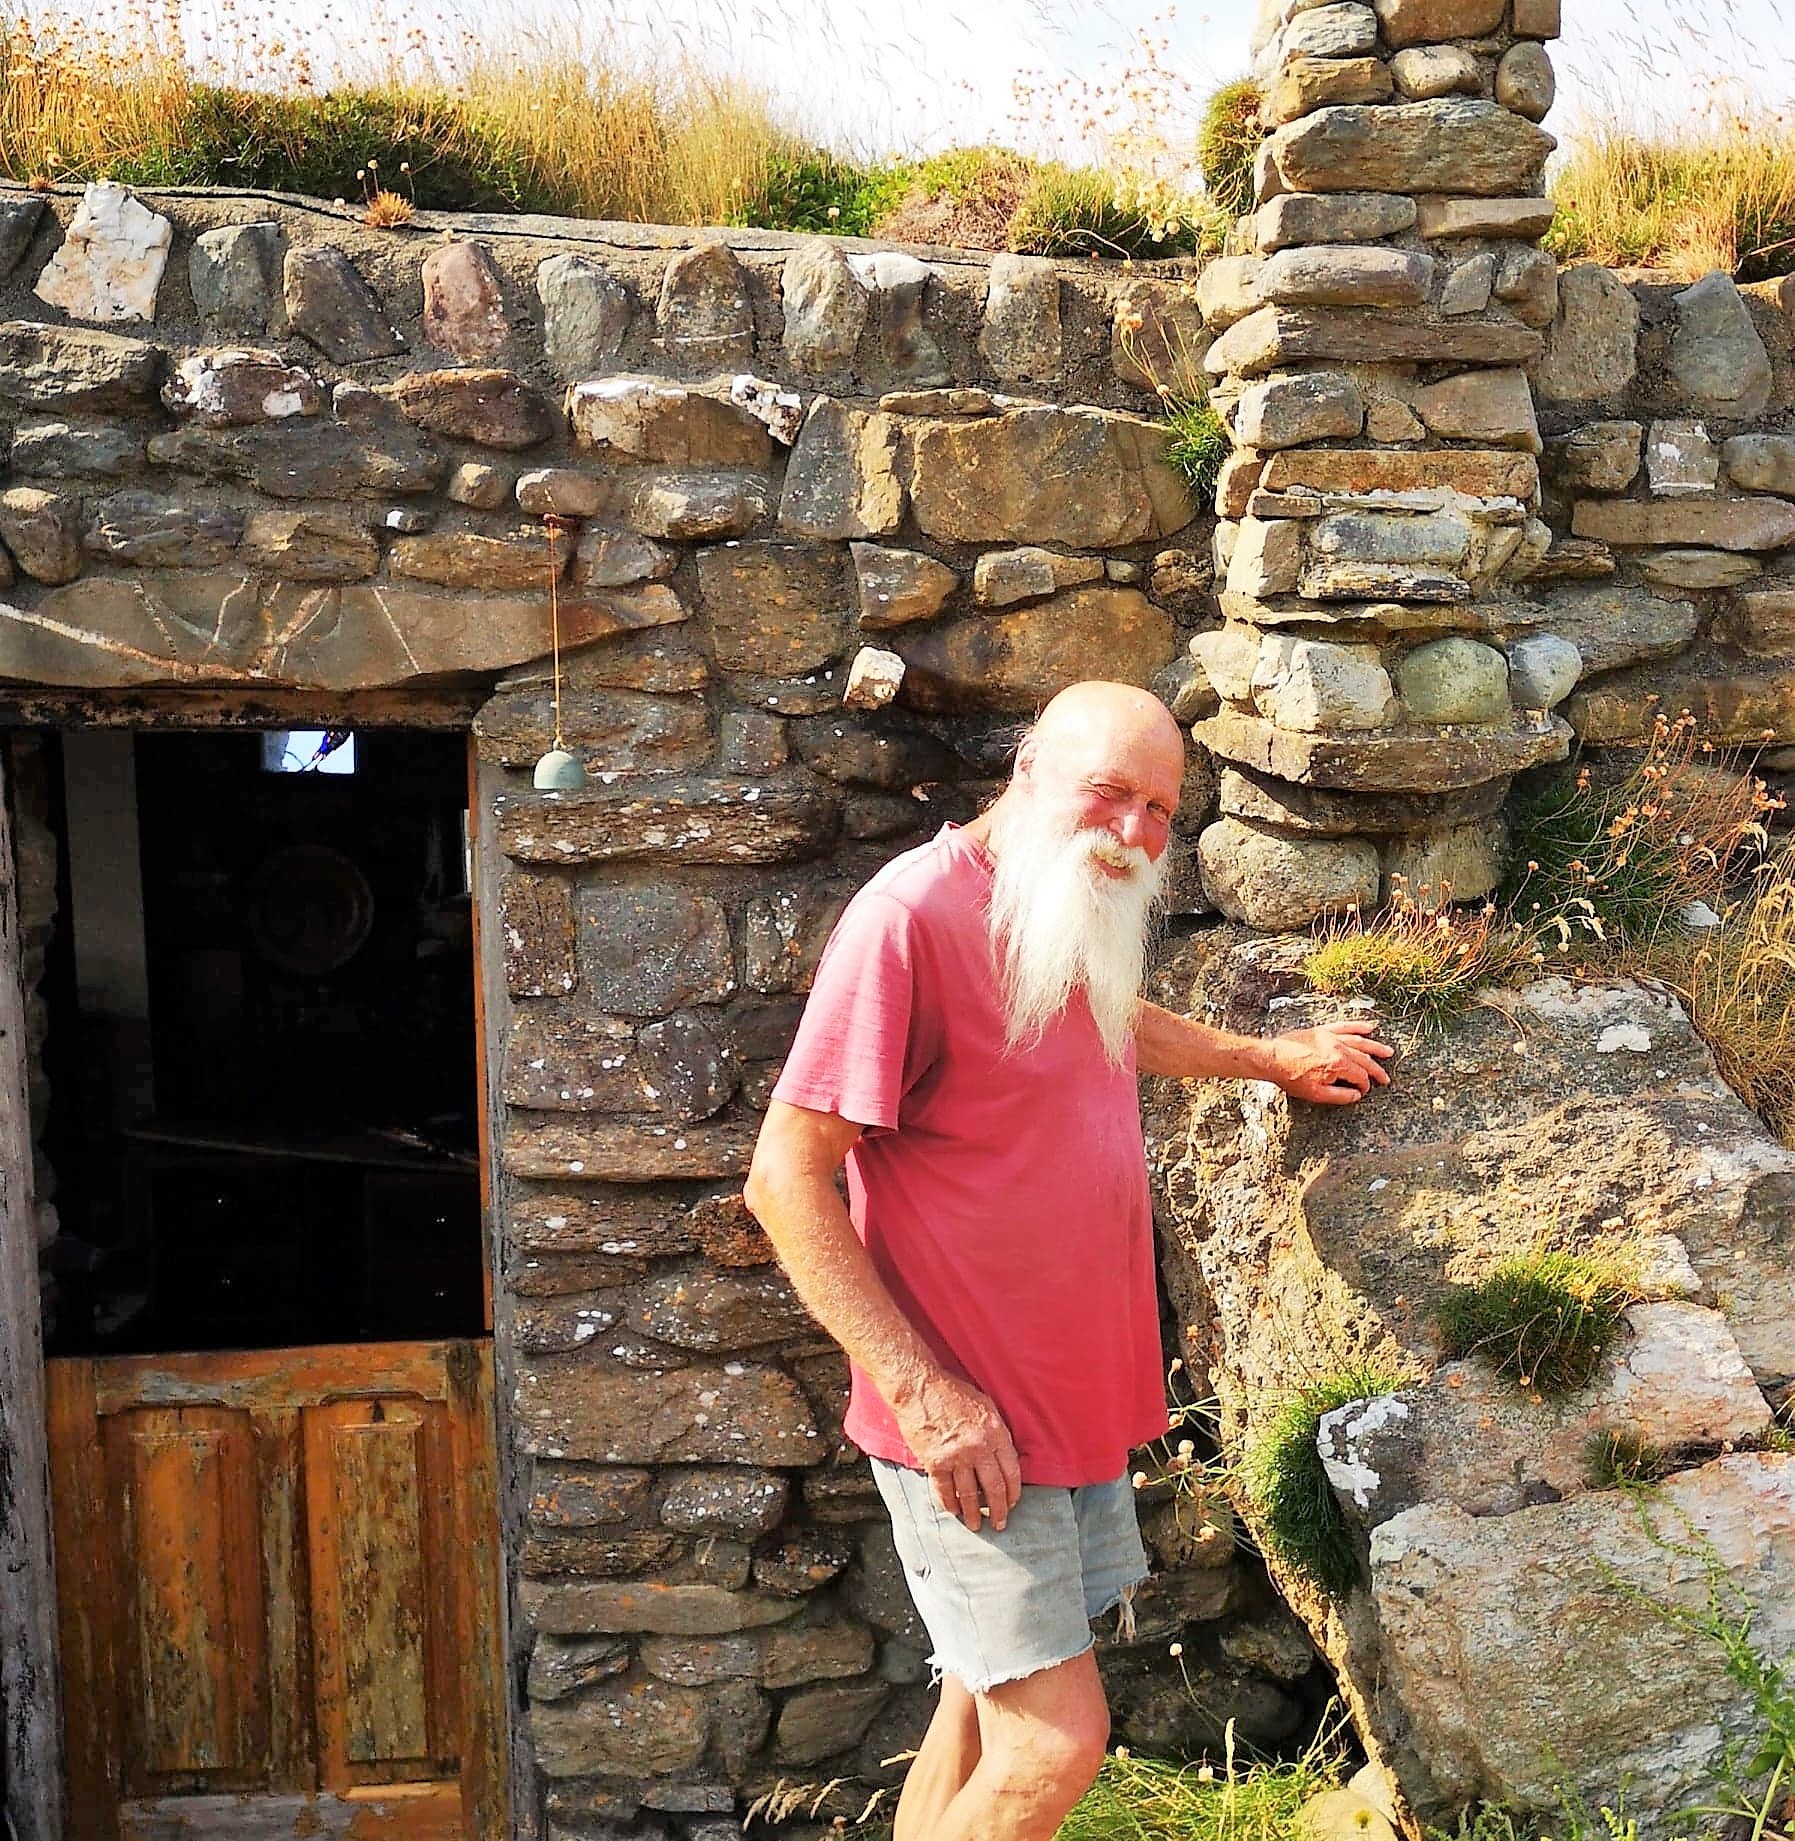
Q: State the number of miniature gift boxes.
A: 0